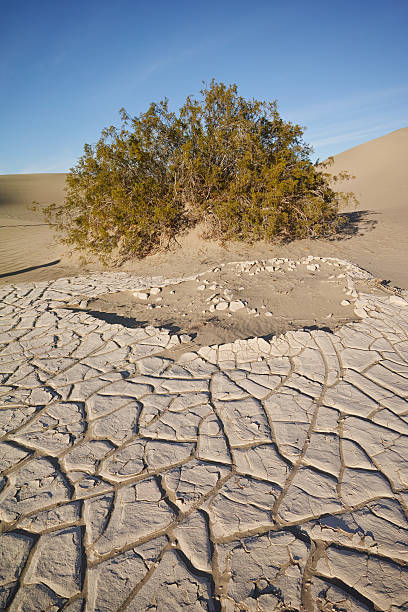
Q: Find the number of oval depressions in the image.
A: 1